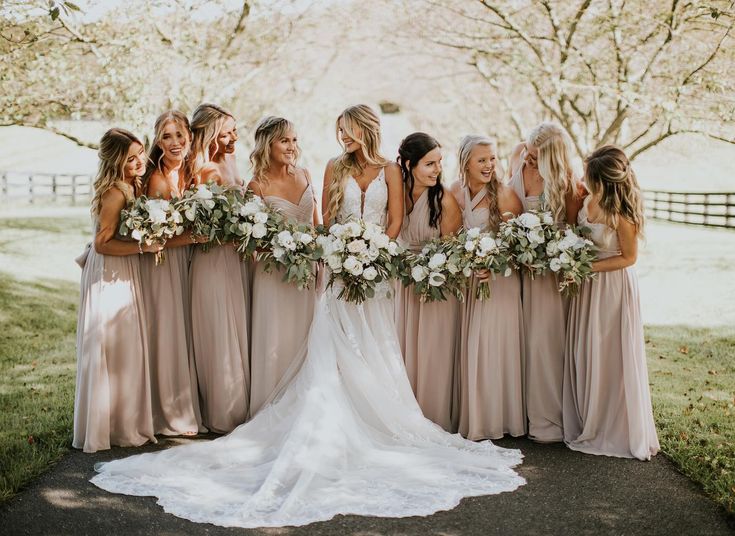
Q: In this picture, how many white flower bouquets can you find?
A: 9